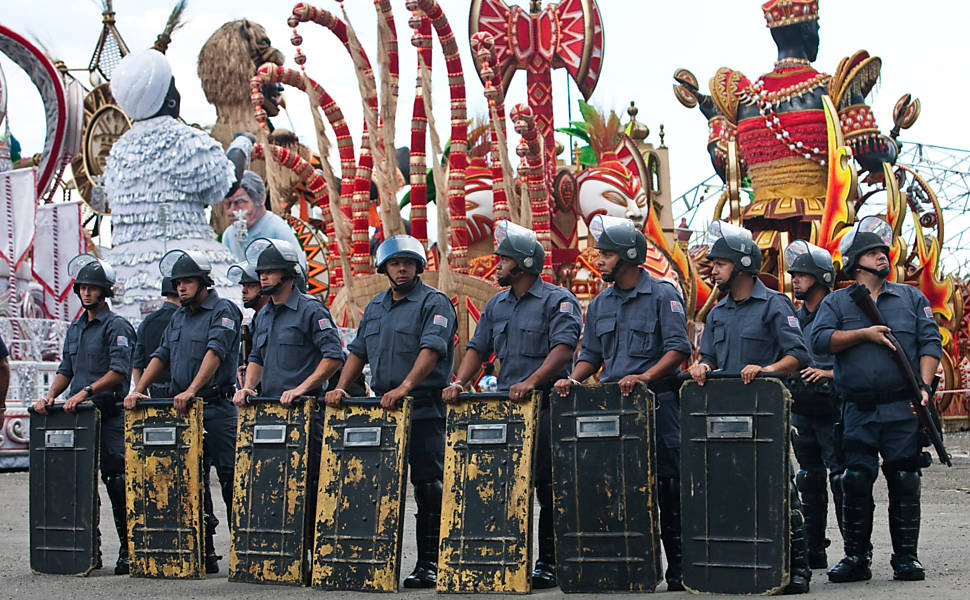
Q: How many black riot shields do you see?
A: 3